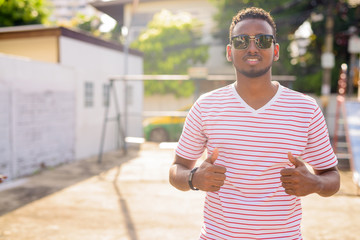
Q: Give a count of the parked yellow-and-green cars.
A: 1